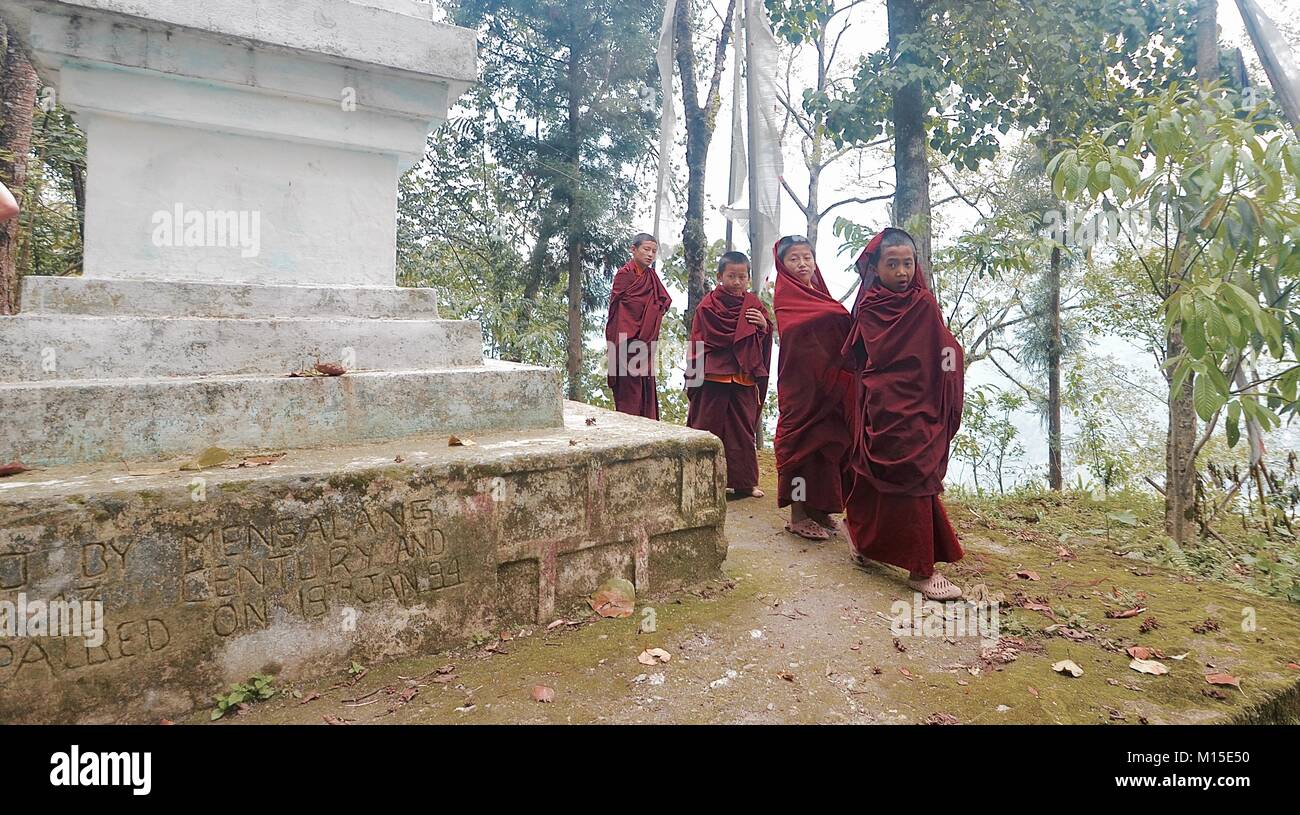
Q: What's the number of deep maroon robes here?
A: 4